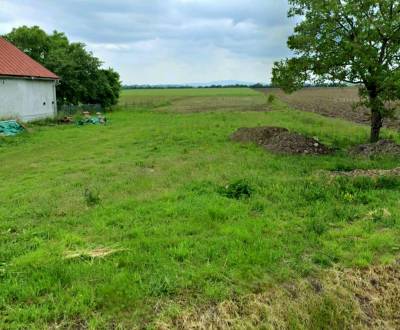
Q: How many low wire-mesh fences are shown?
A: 1